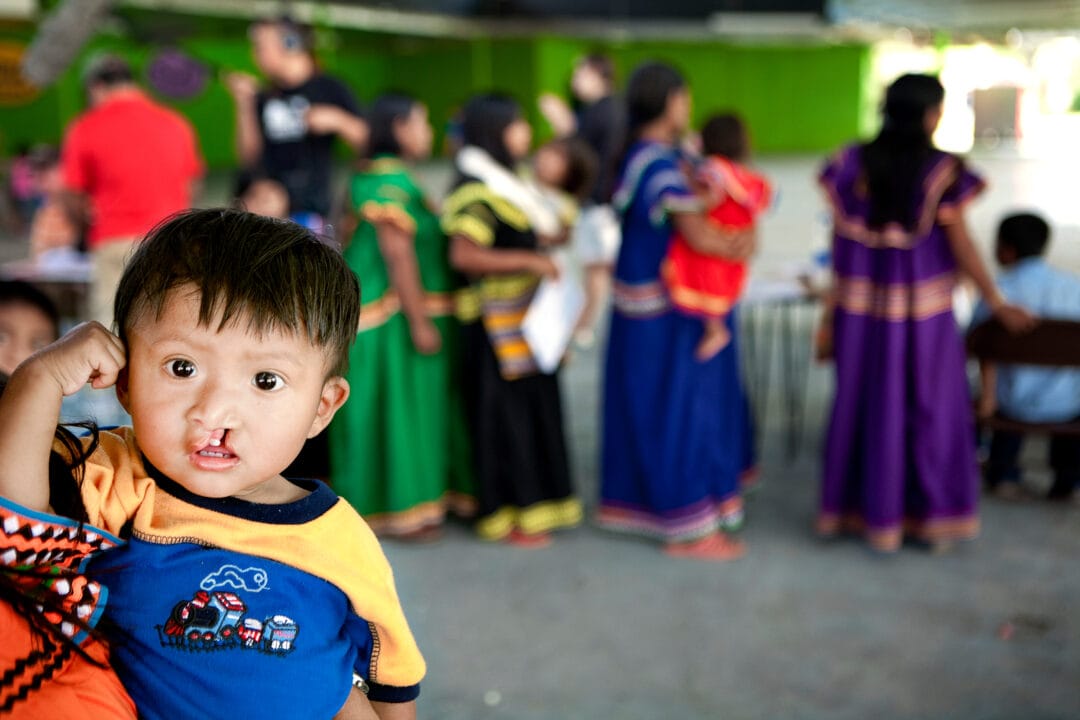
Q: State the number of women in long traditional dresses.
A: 4